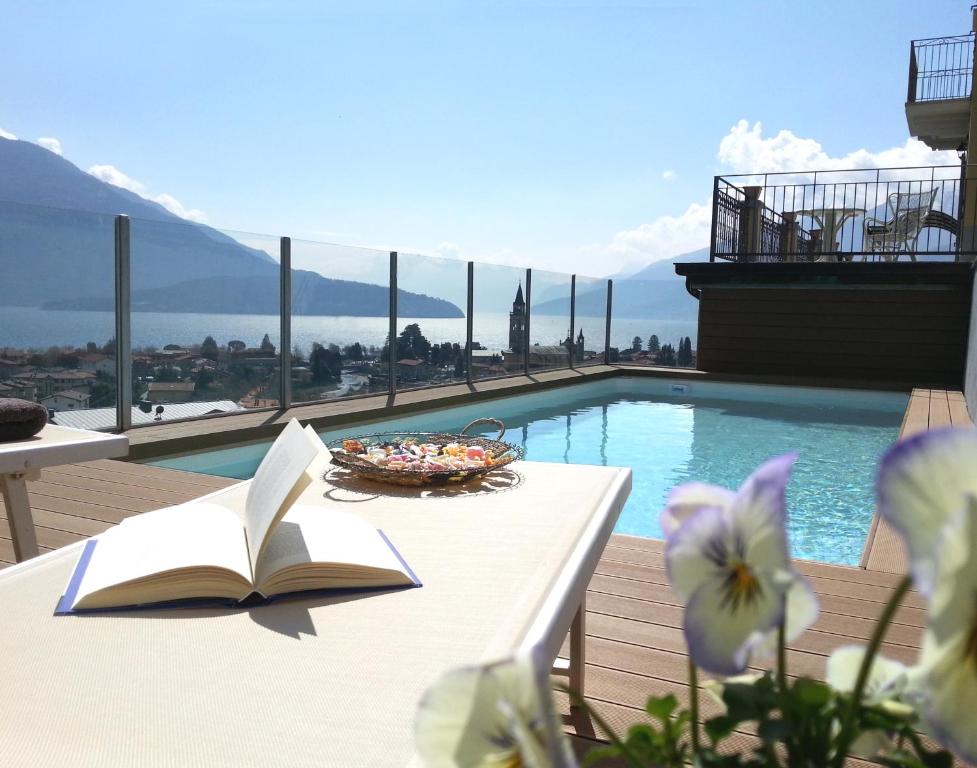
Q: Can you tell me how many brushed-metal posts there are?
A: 7